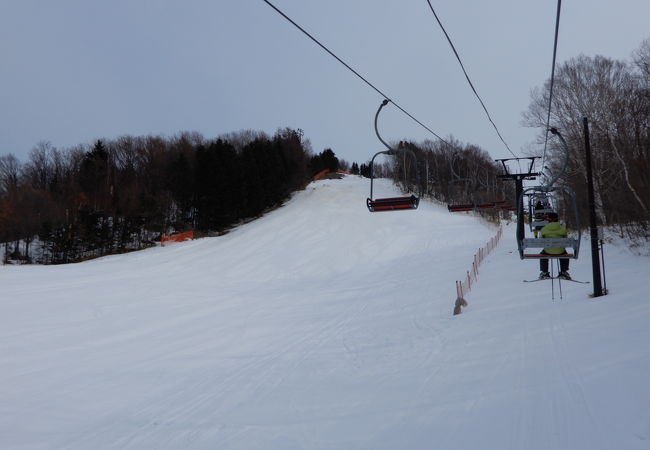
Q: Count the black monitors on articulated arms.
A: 0